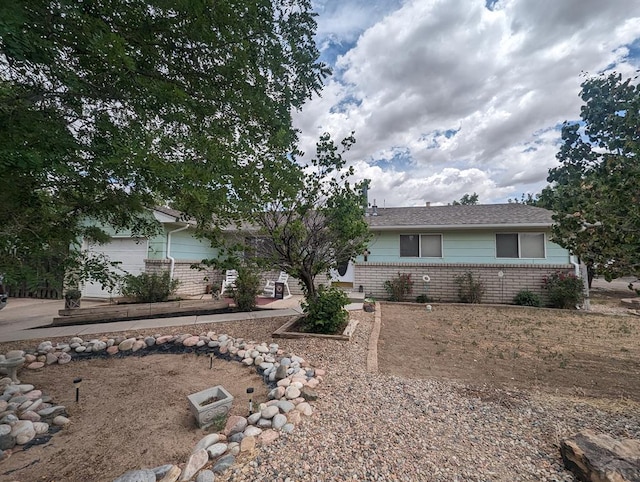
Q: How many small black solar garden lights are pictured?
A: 3